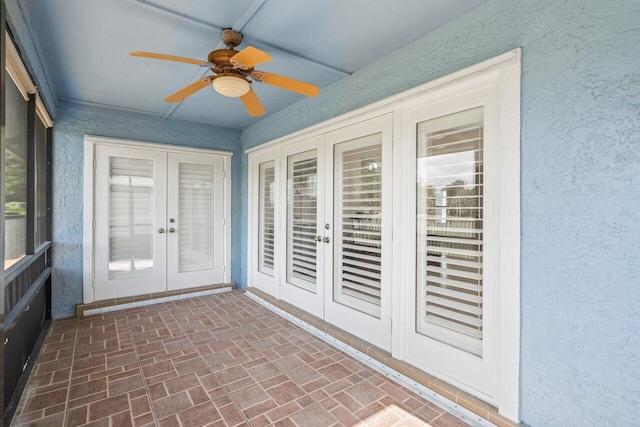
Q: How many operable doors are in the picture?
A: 4